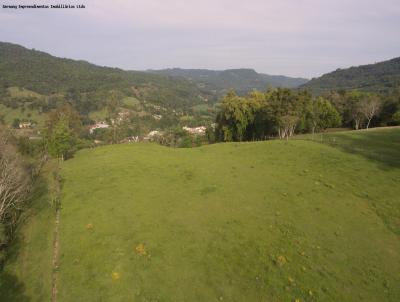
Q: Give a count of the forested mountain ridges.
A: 3